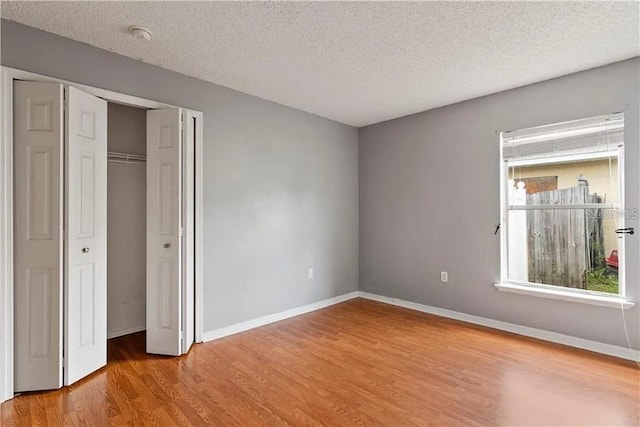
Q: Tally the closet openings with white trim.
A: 1